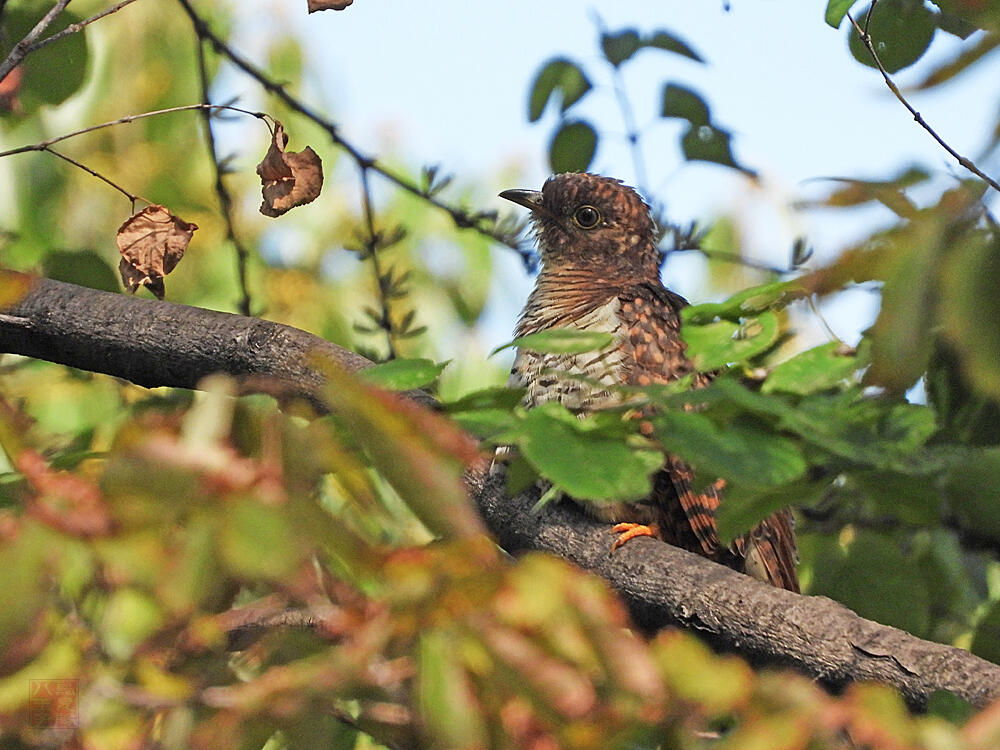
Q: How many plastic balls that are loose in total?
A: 0